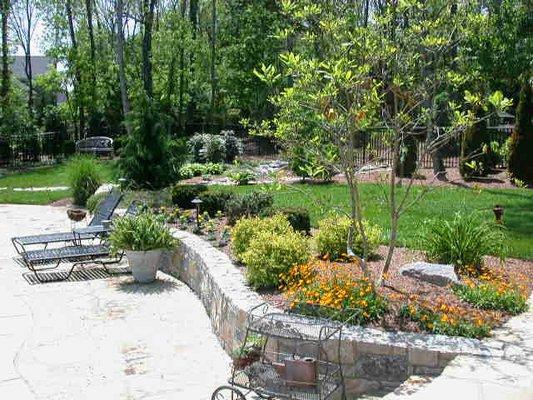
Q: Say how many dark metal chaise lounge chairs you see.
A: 2